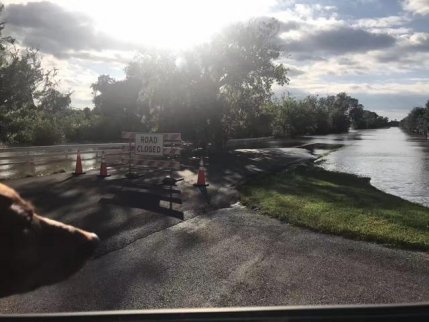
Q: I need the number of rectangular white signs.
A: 1